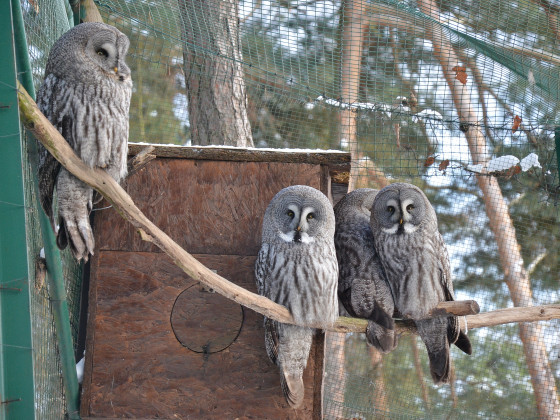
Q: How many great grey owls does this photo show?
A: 4